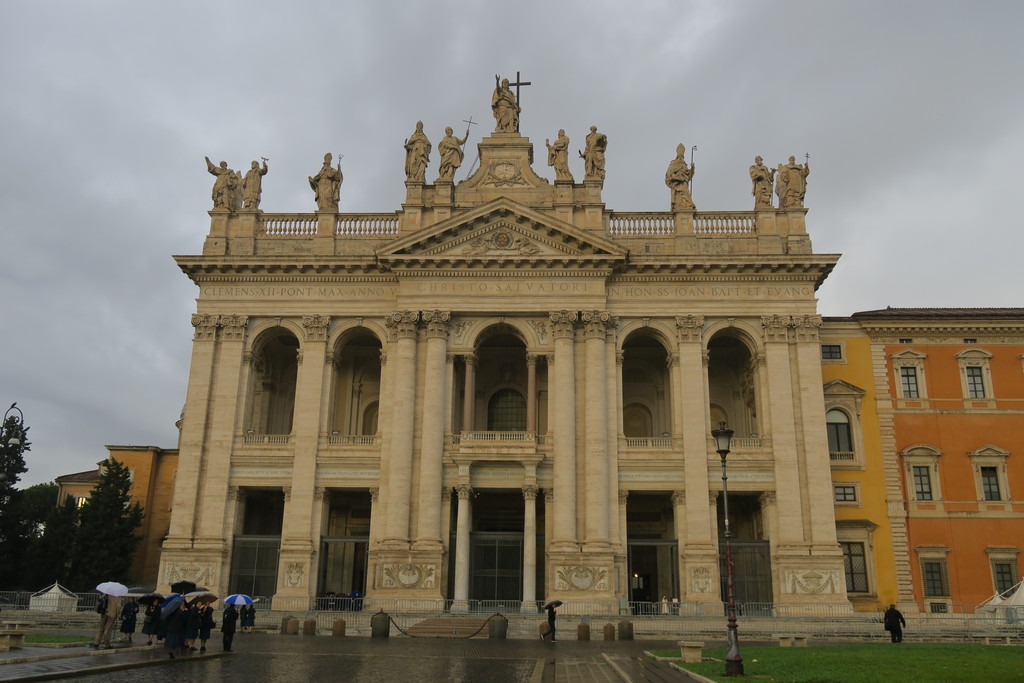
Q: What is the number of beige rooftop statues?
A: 11